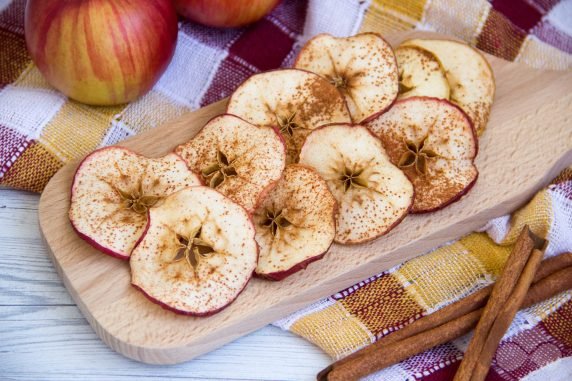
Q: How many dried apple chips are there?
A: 10